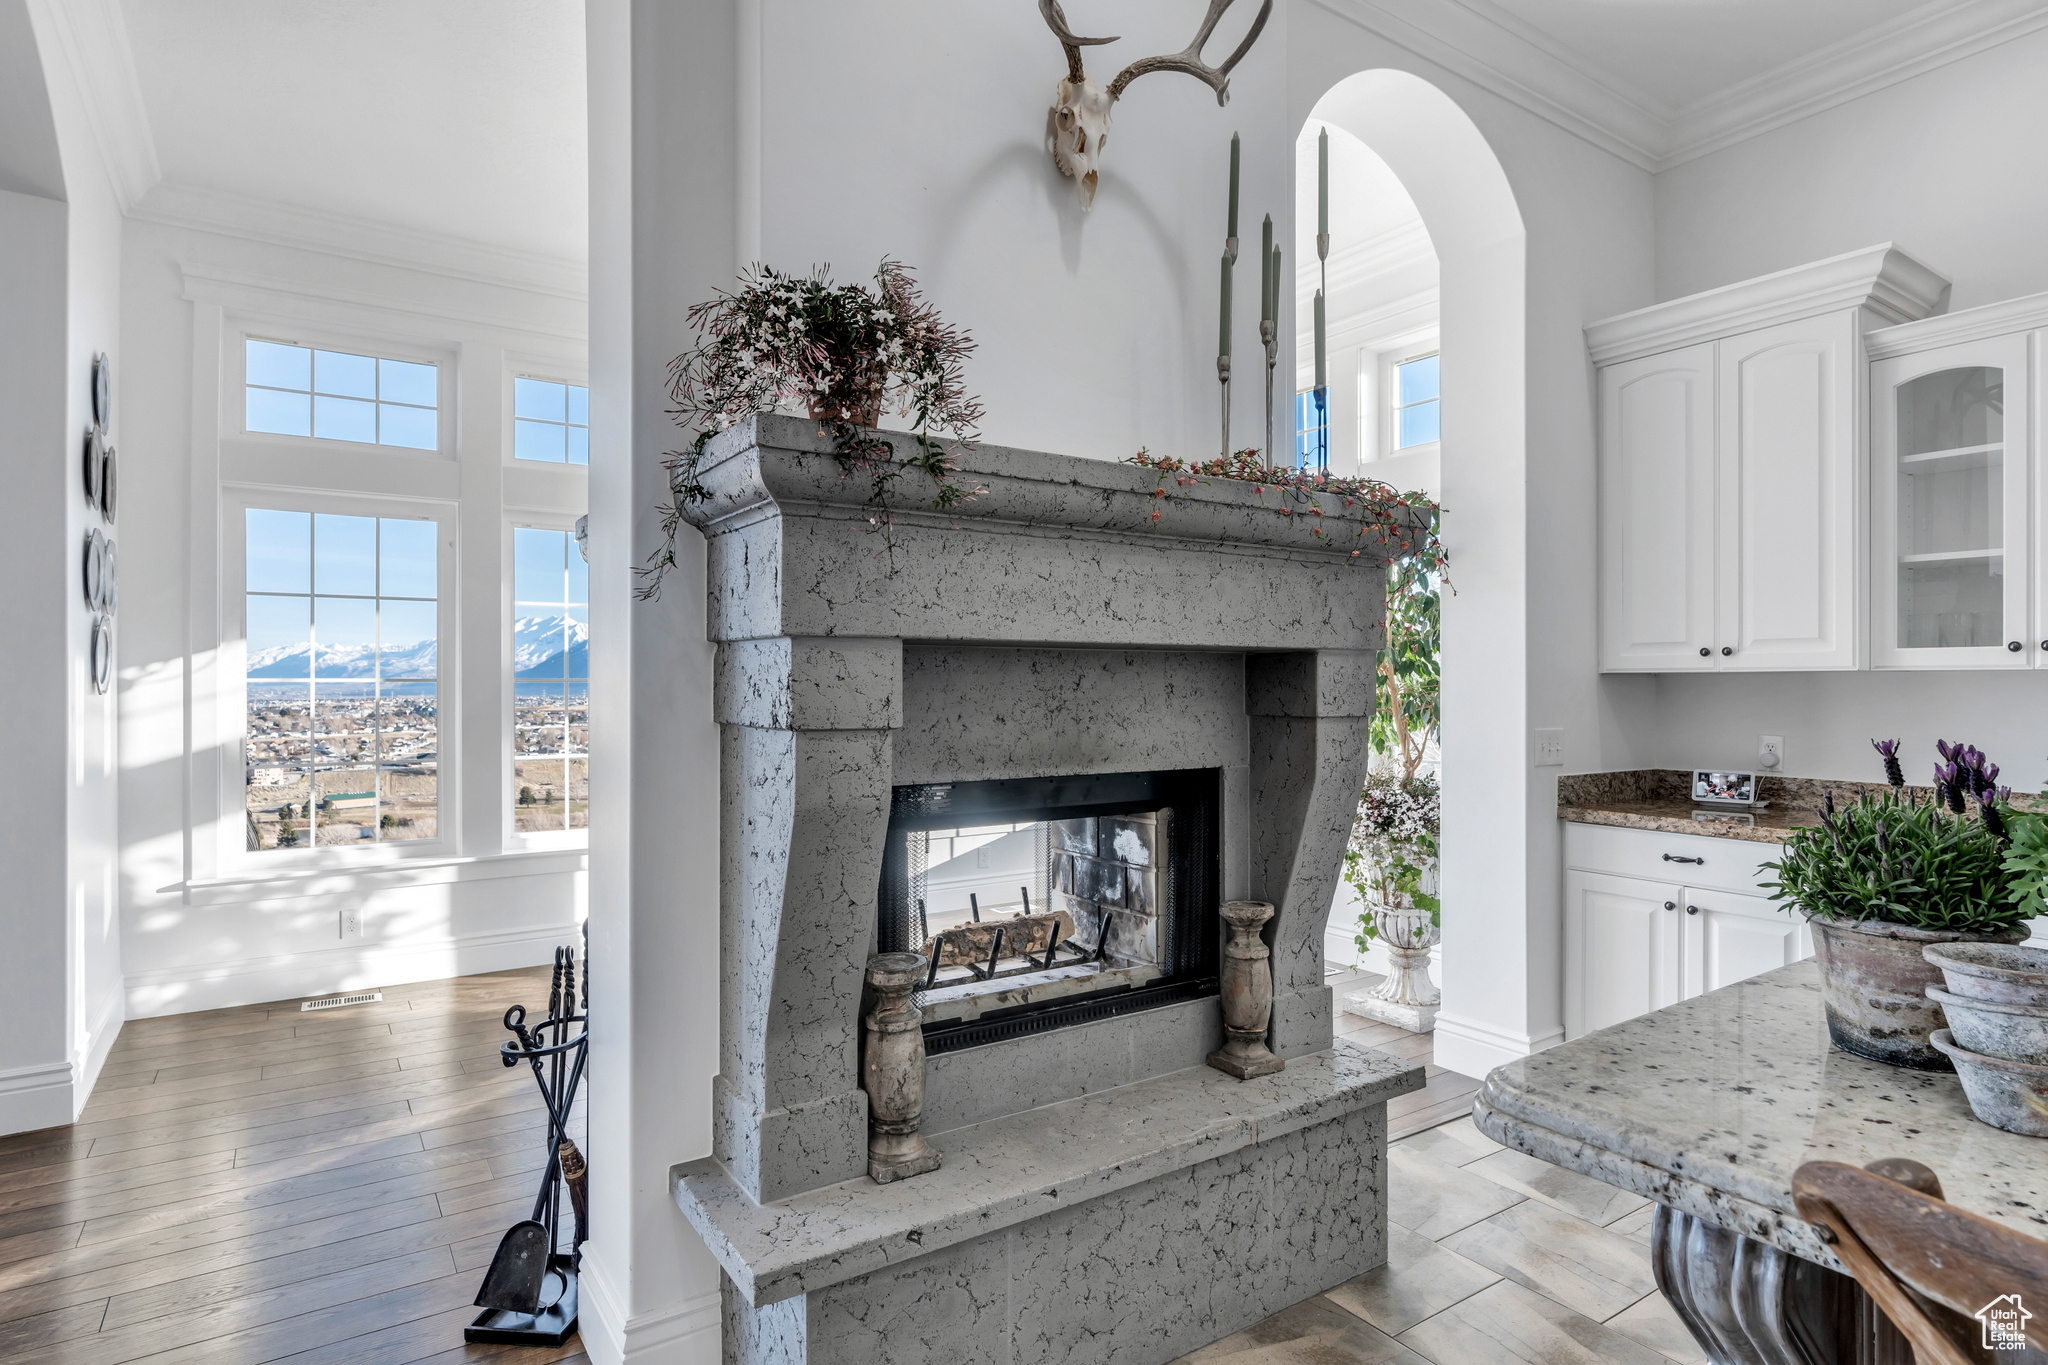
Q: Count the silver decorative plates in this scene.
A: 6